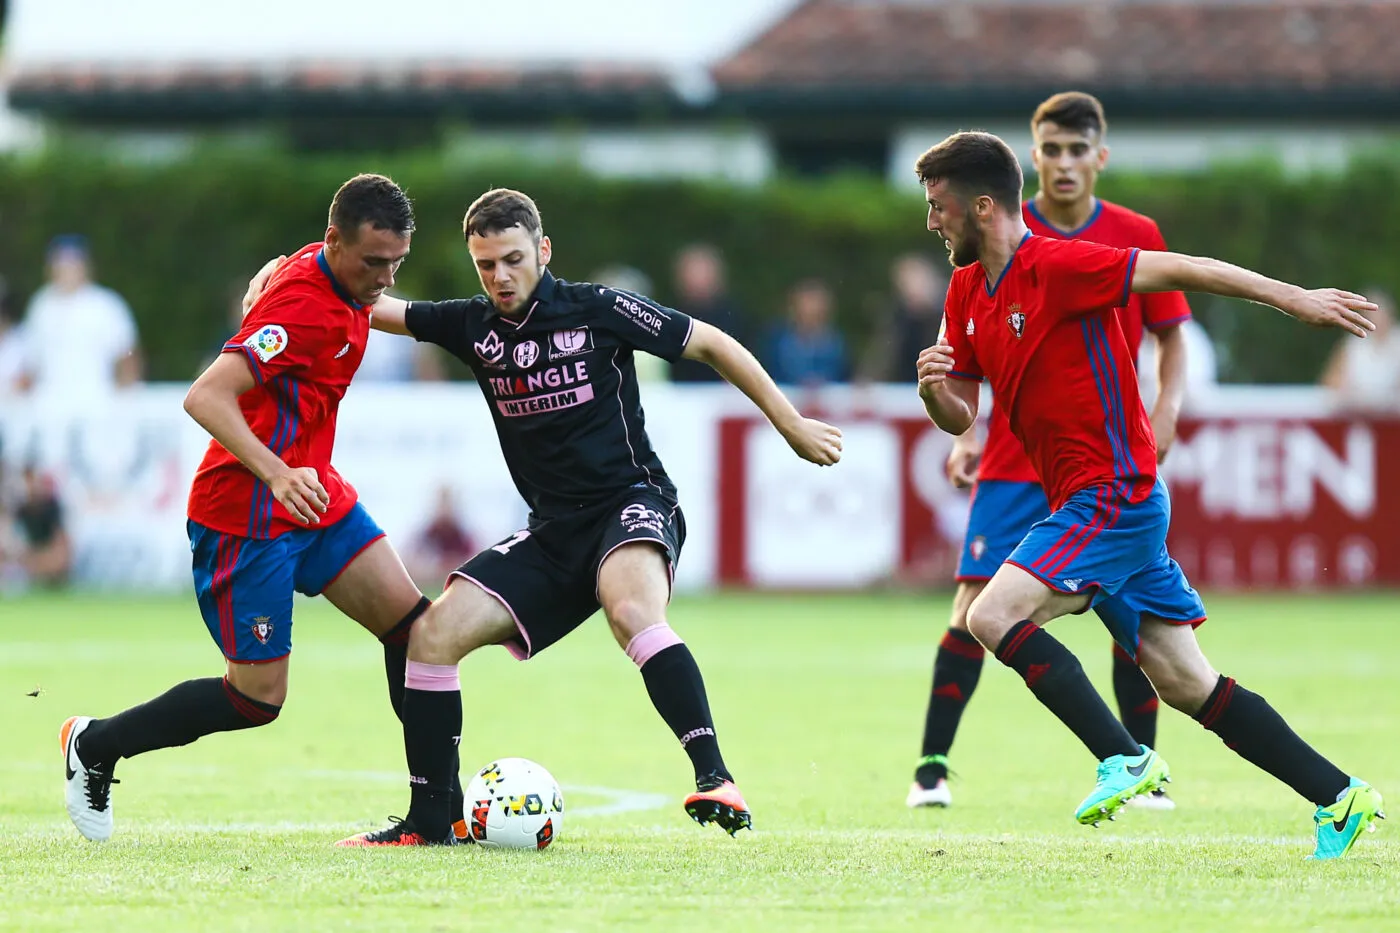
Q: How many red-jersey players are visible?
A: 3